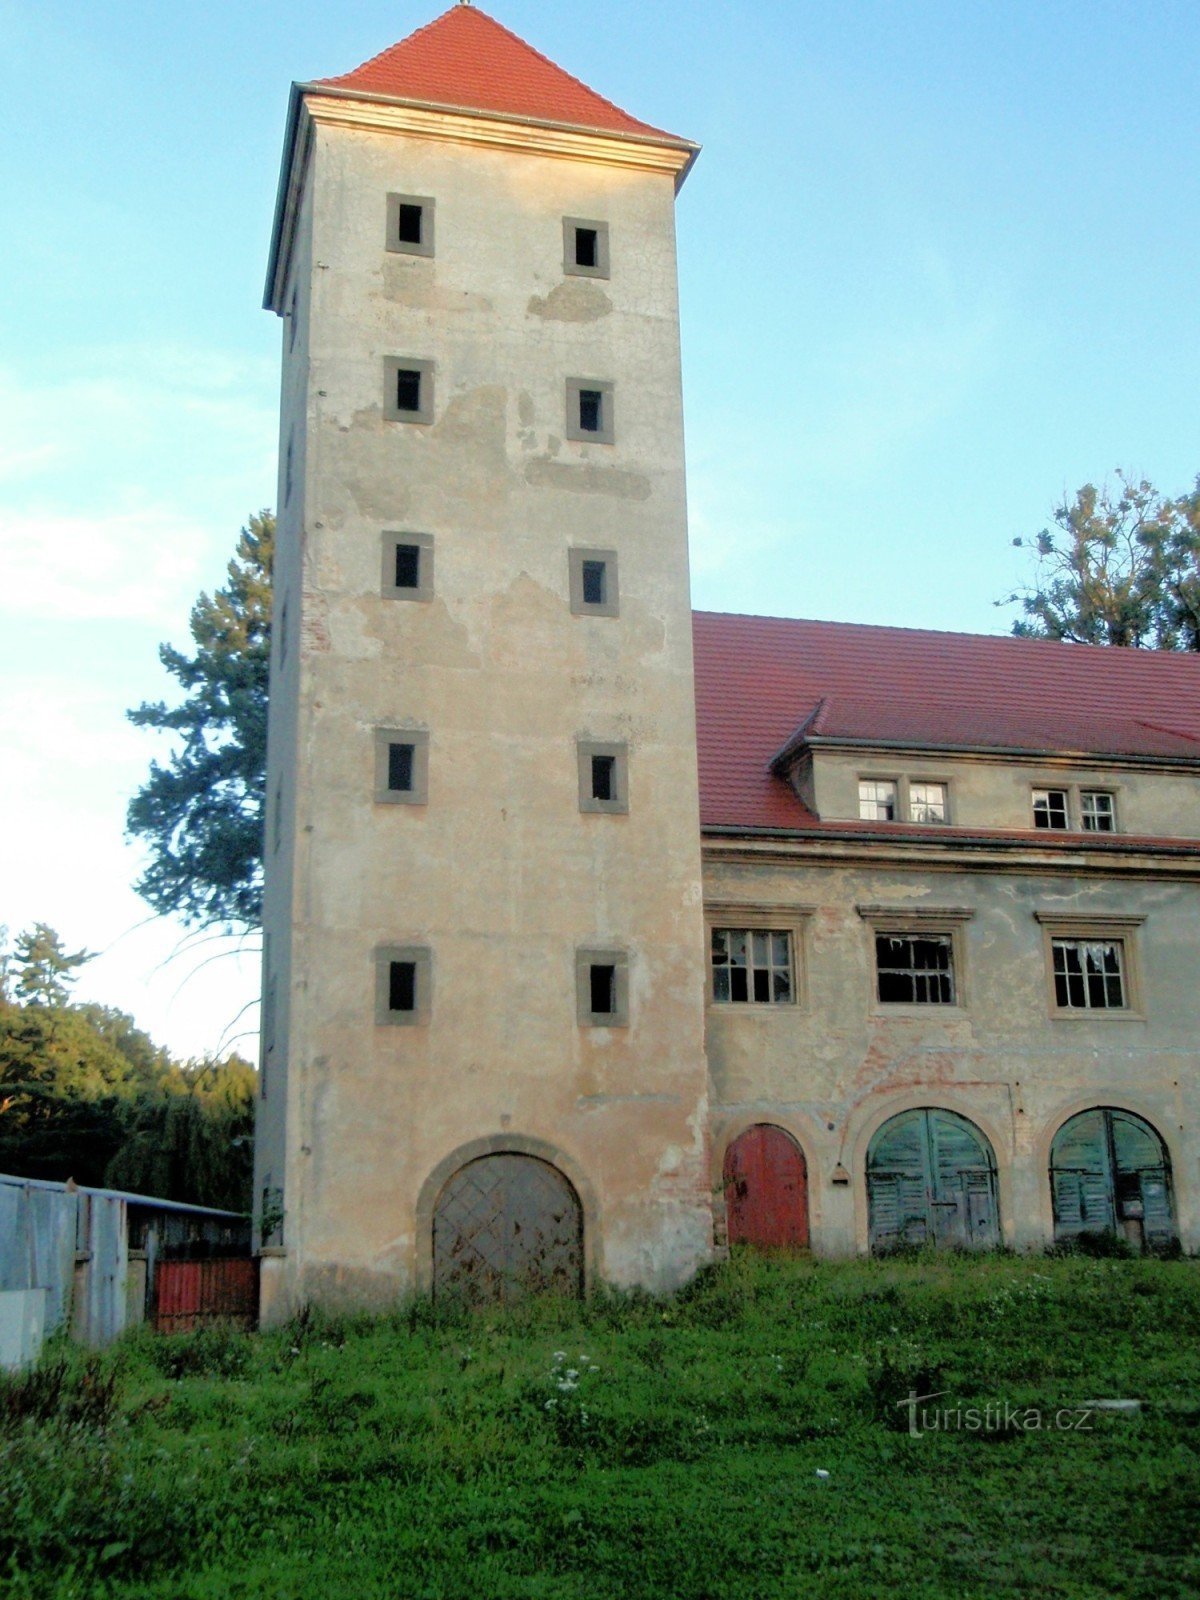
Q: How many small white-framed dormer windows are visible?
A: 4